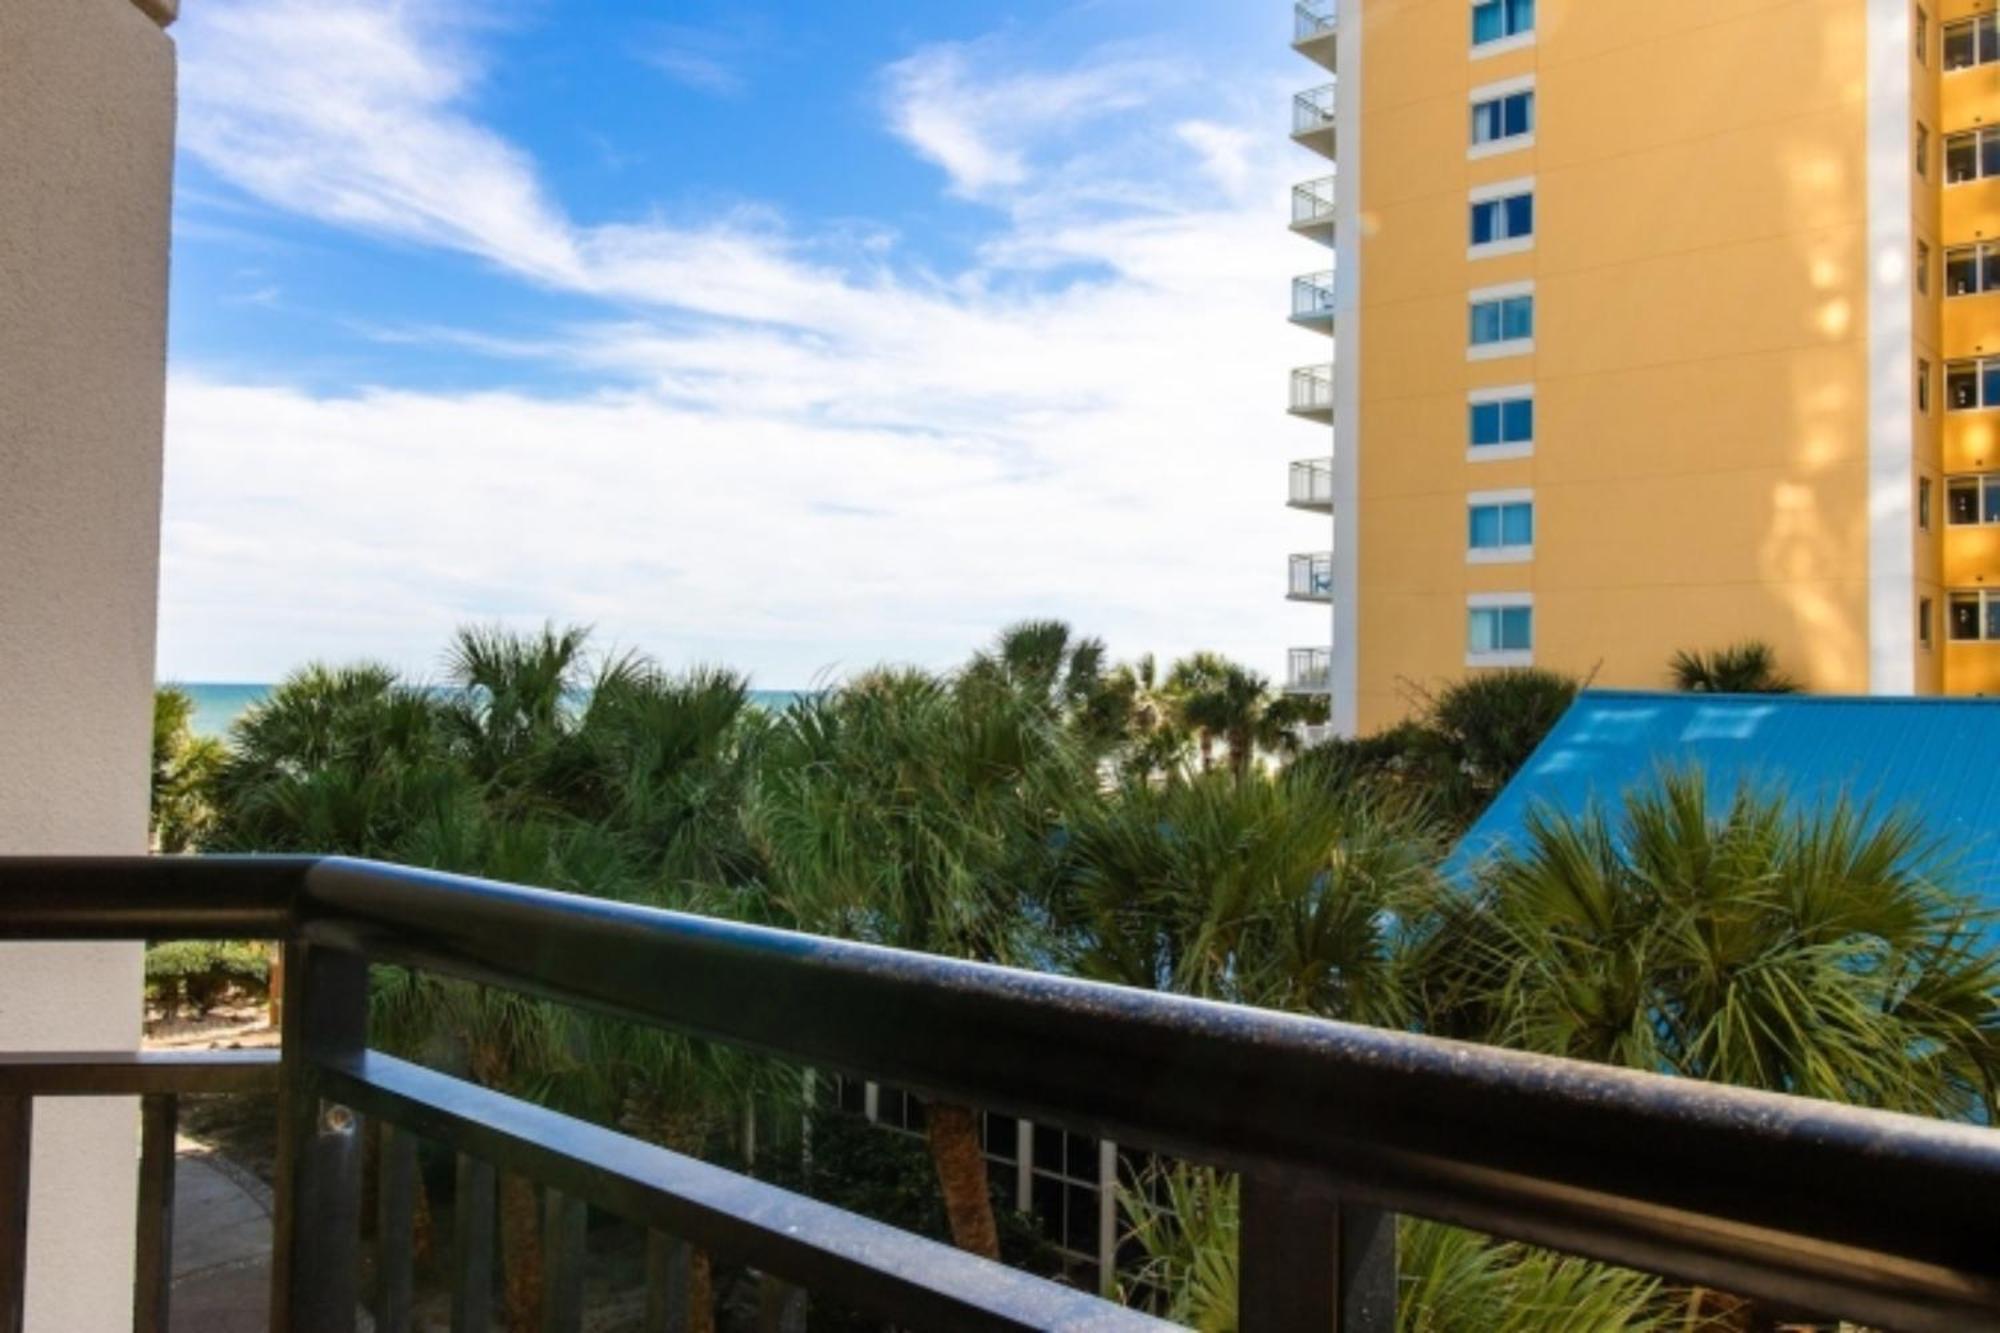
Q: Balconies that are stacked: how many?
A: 8